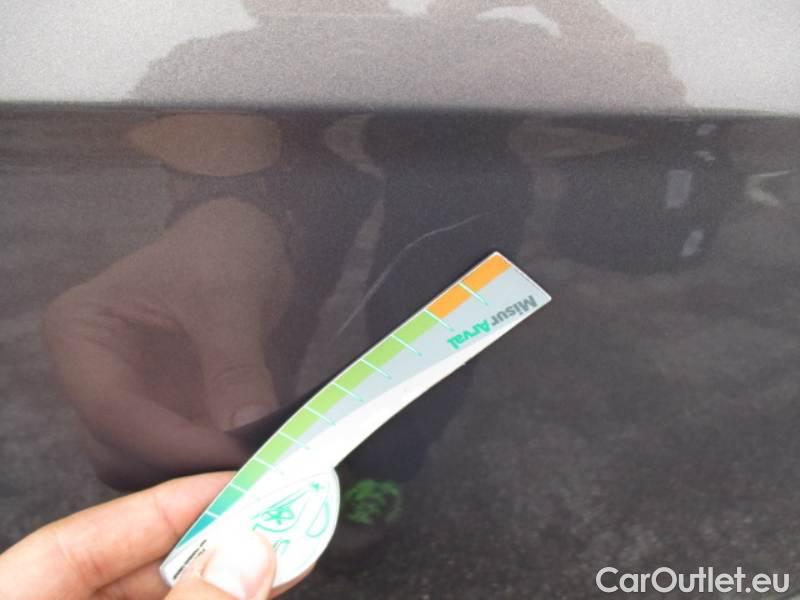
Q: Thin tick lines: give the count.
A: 10